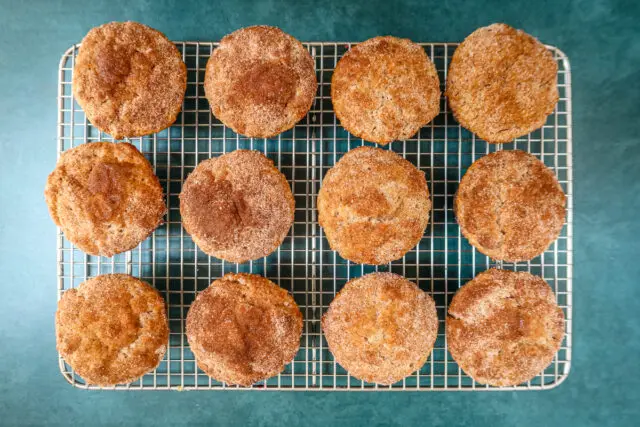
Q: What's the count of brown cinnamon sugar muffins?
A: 12